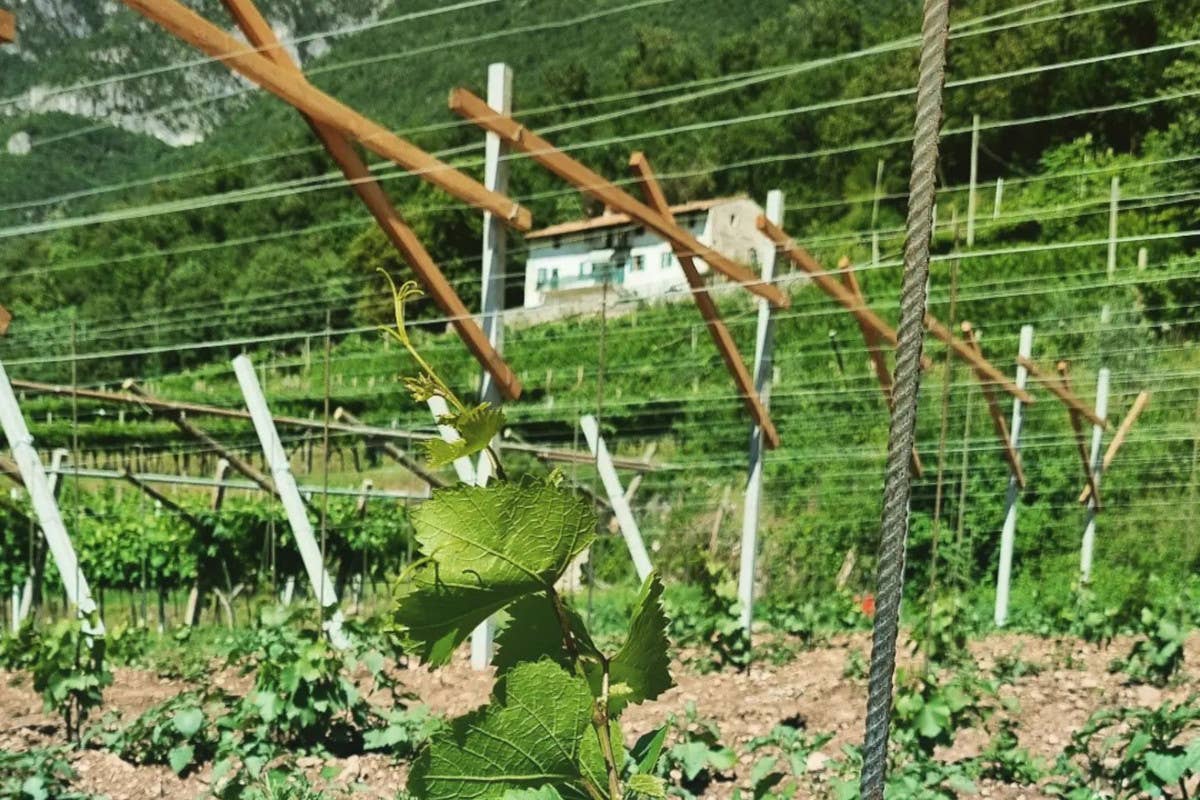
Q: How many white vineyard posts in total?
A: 8